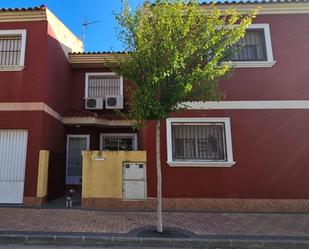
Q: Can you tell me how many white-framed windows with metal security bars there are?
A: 5